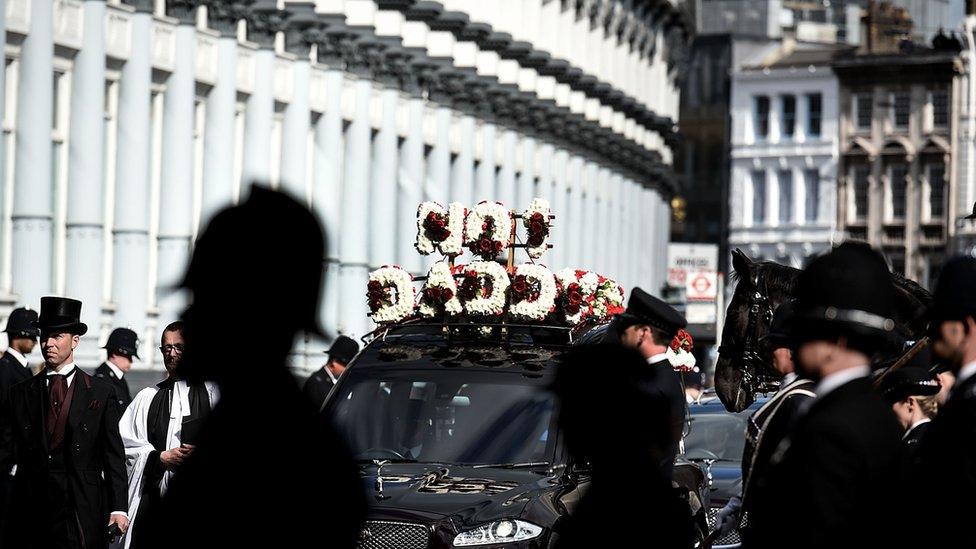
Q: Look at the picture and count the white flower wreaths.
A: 8